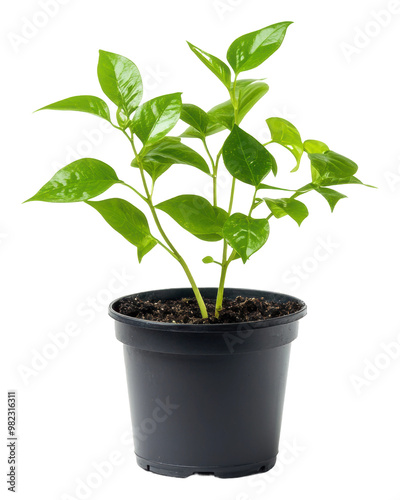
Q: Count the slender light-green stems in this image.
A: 2